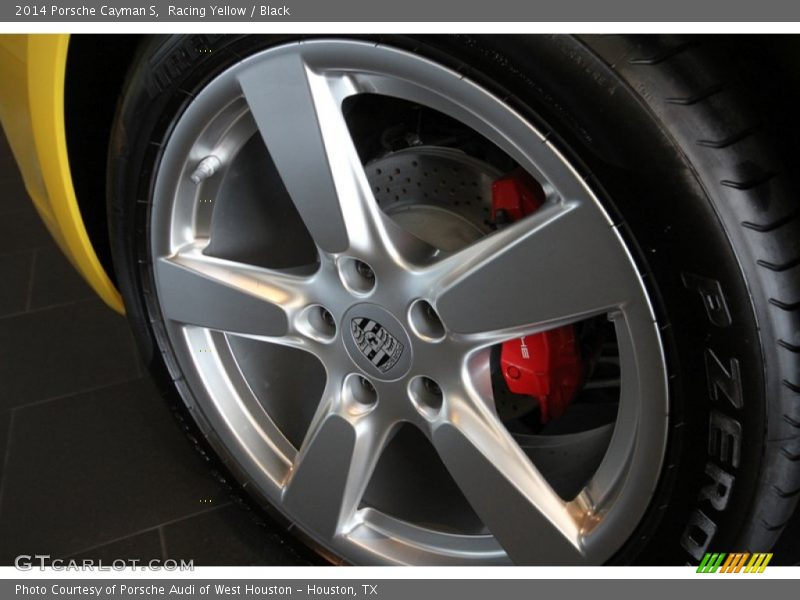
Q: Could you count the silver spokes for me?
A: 5